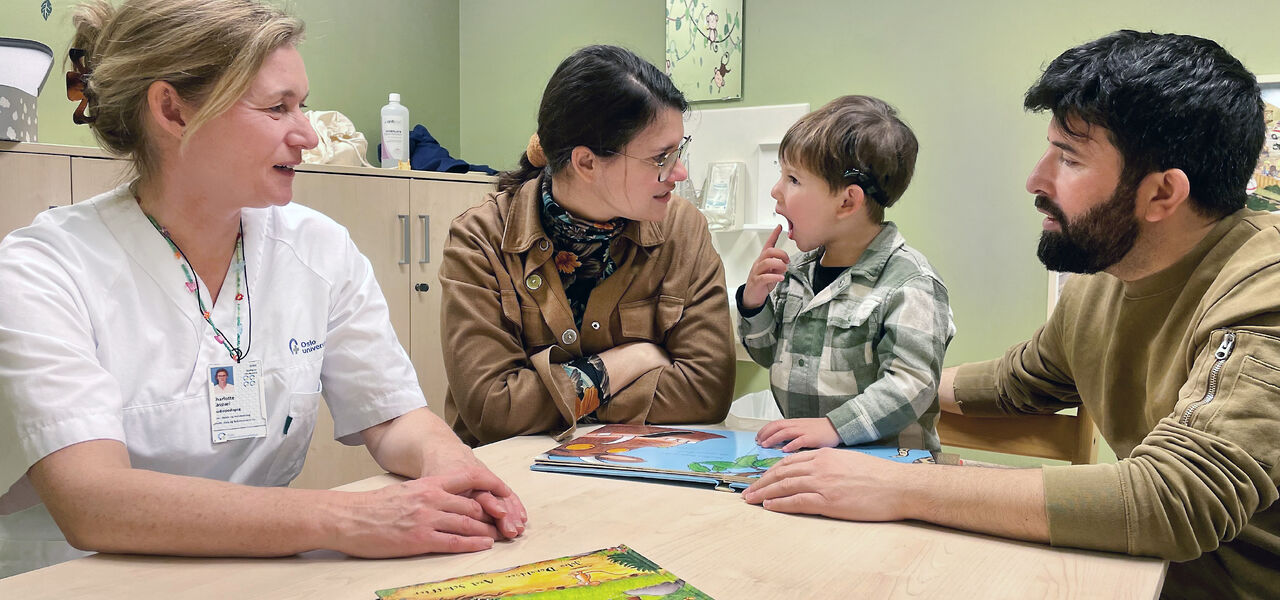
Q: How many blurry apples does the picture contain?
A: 0